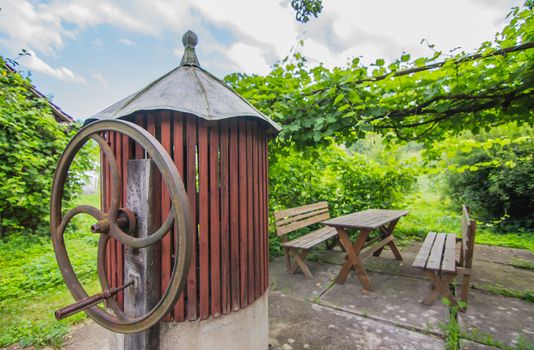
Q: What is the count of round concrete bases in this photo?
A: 1